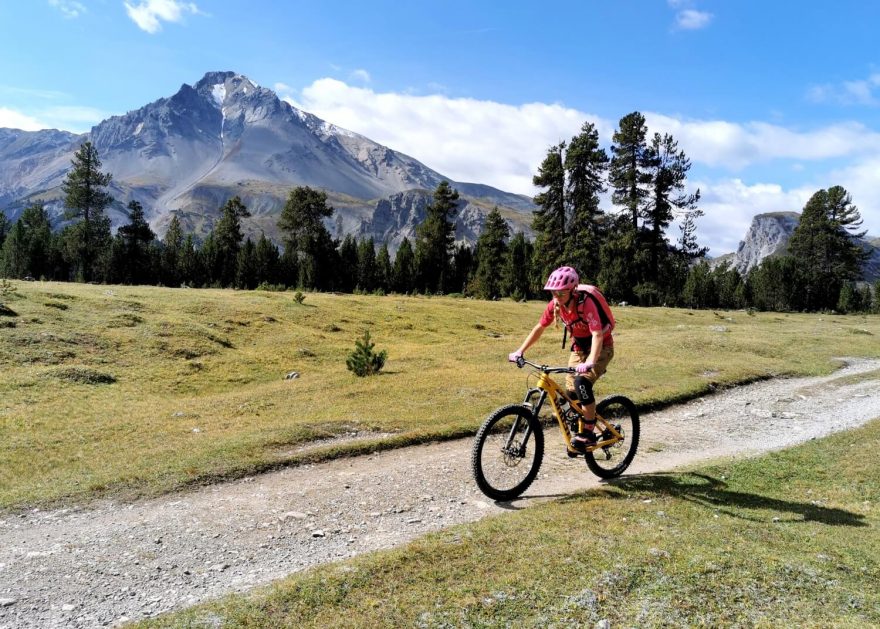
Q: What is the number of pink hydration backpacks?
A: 1